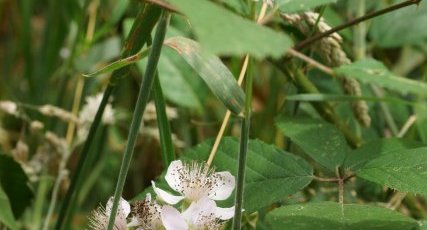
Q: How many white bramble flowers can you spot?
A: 4